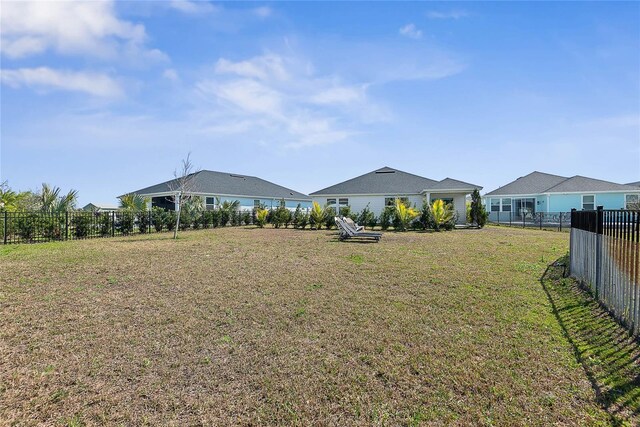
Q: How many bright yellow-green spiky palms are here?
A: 4